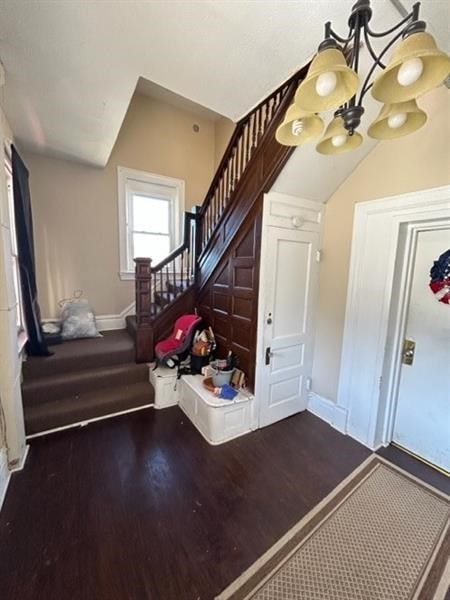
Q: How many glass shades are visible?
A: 5